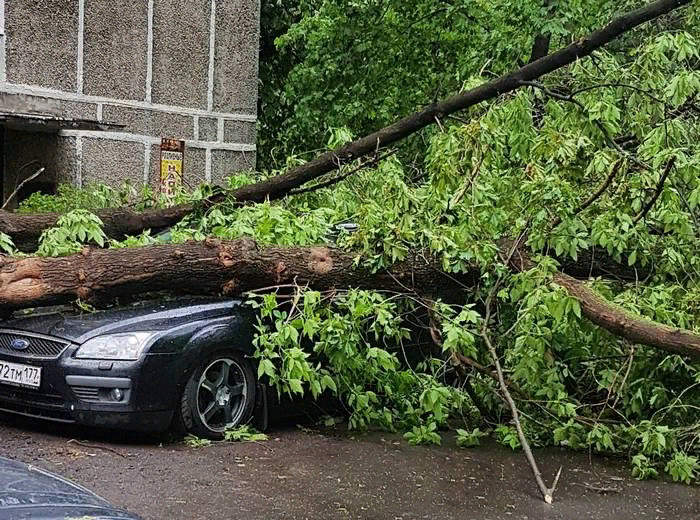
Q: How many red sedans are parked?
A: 0